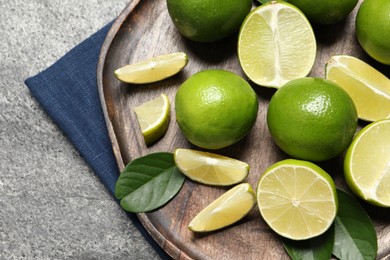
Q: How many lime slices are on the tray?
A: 5